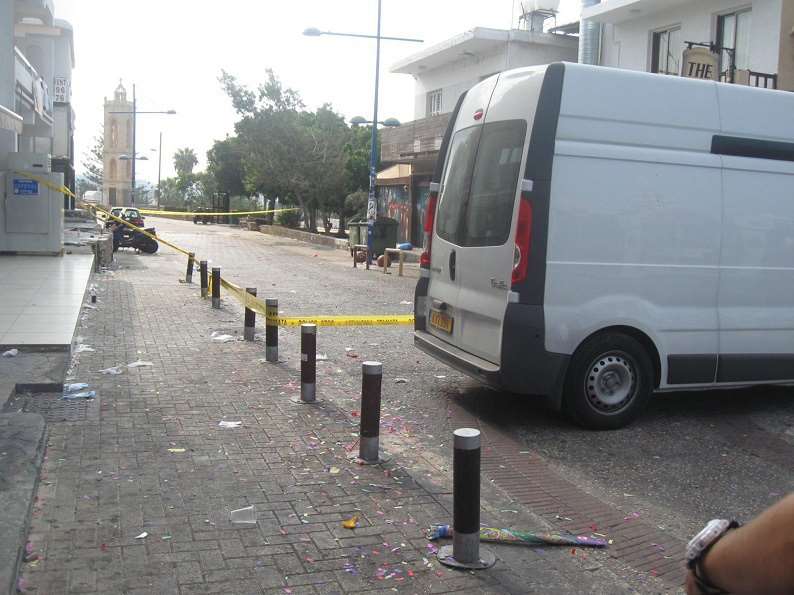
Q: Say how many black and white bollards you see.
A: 8